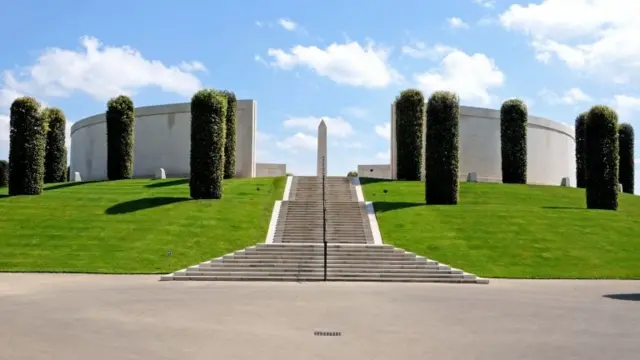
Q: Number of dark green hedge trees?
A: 11